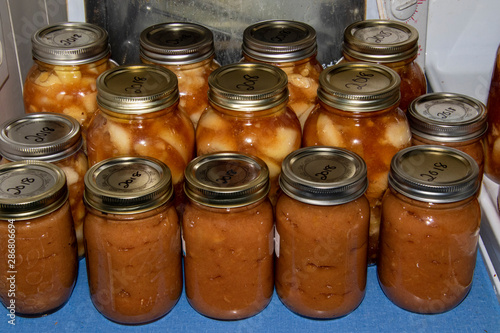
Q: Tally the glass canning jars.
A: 14